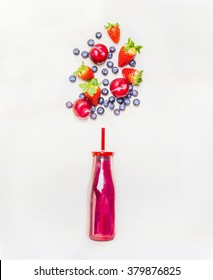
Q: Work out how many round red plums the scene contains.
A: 3